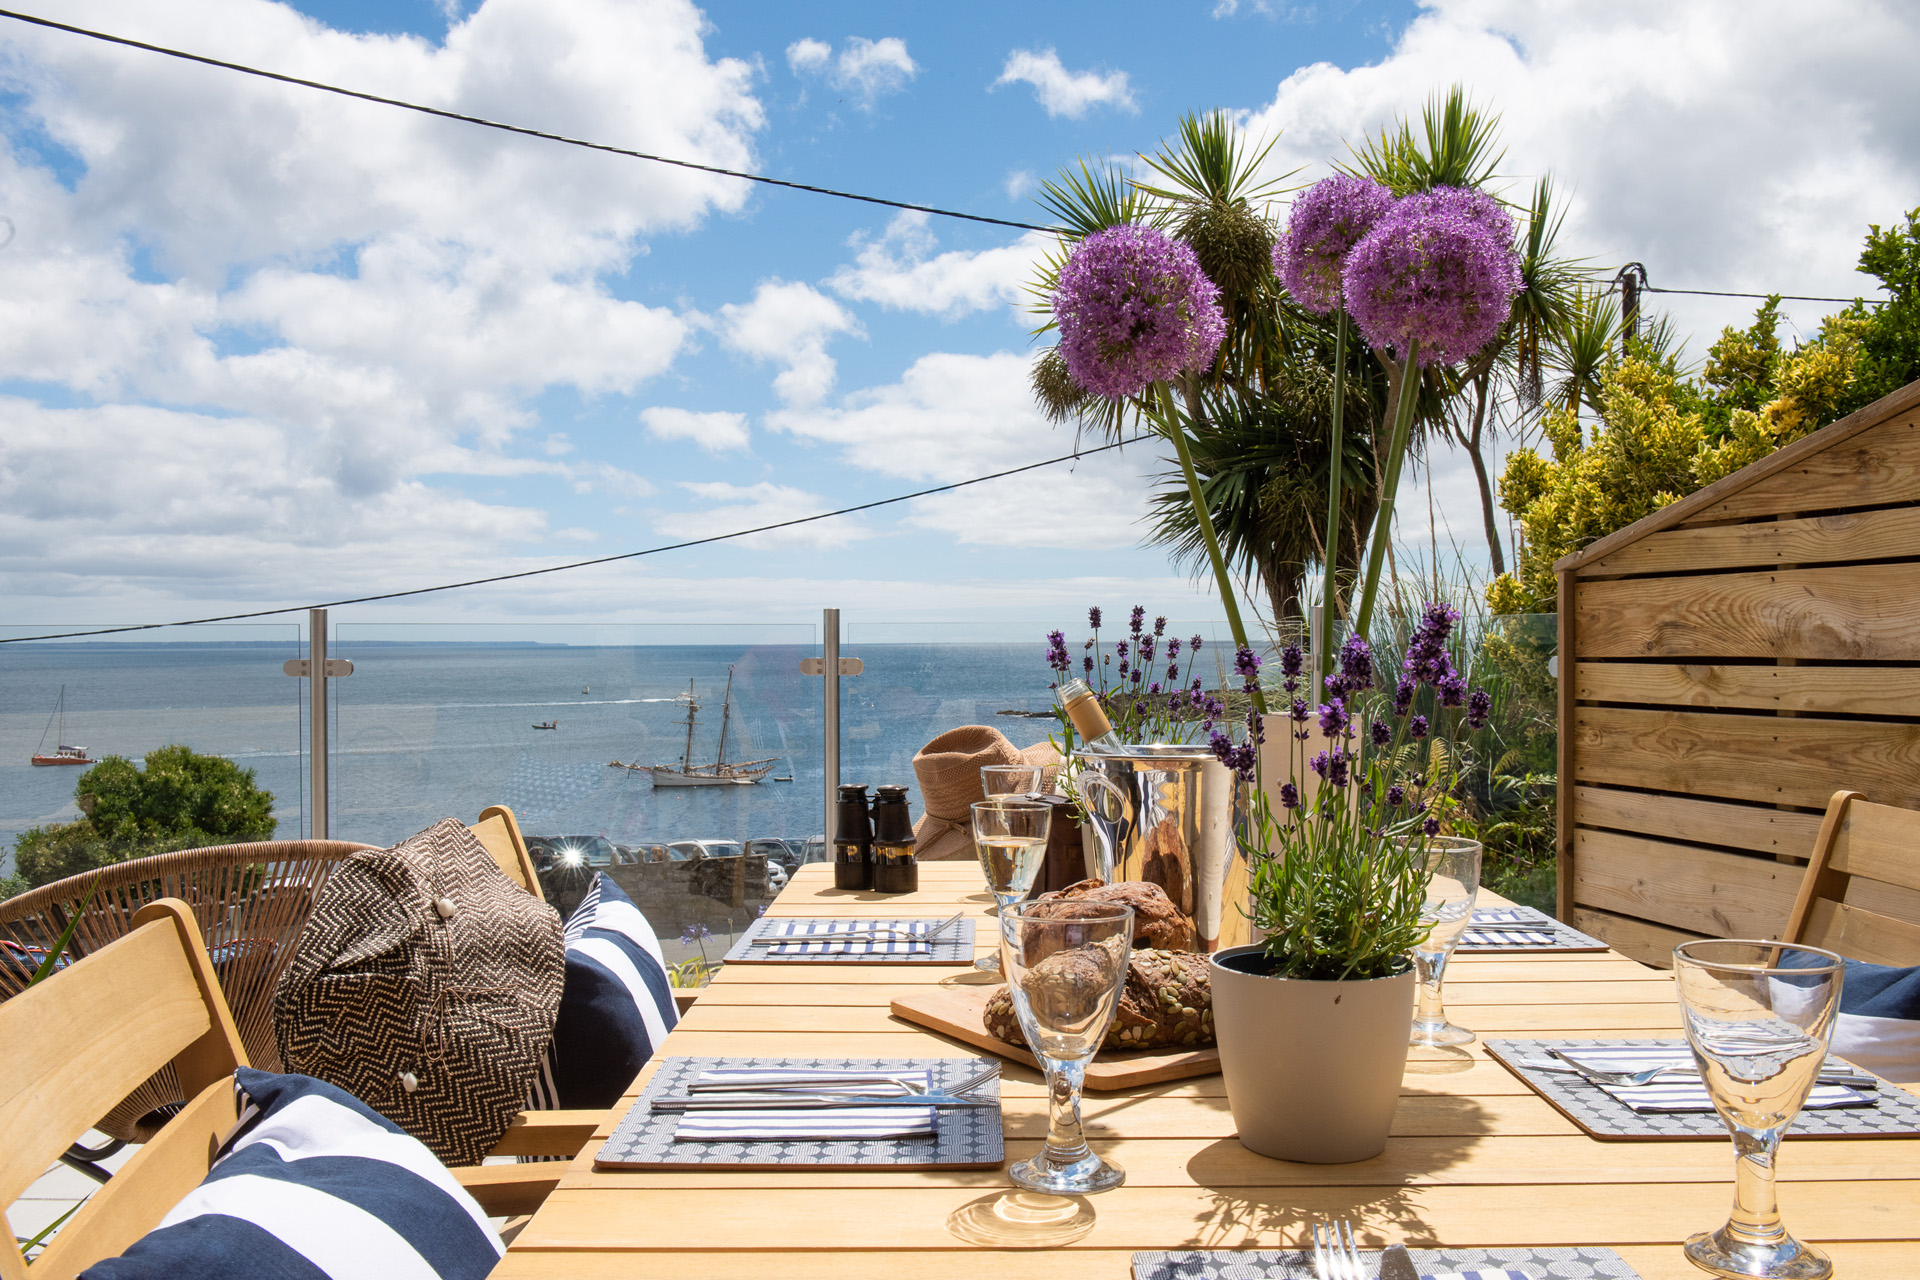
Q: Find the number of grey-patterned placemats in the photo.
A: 5